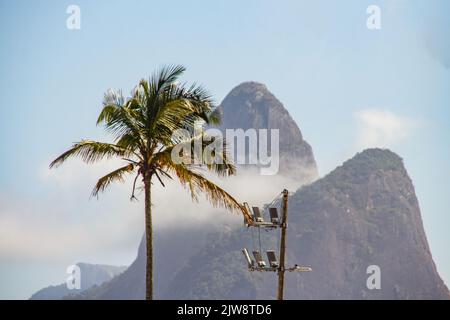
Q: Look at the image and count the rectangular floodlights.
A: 6